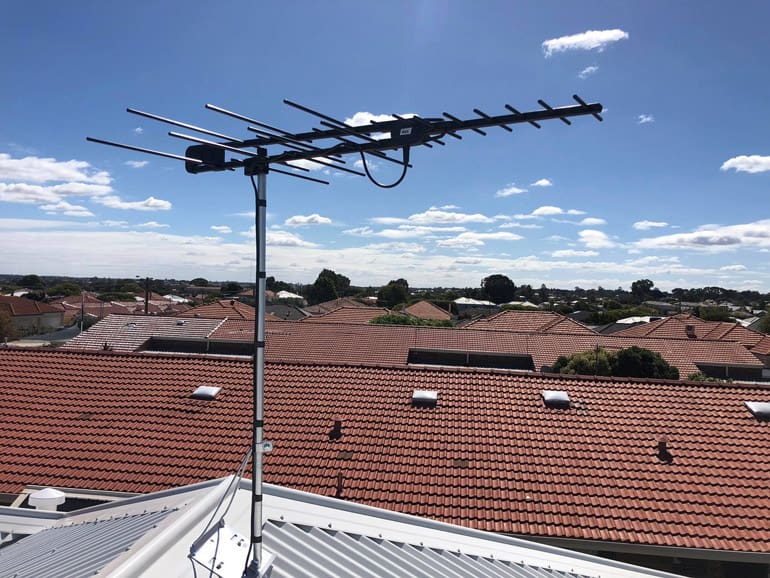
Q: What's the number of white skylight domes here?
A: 4